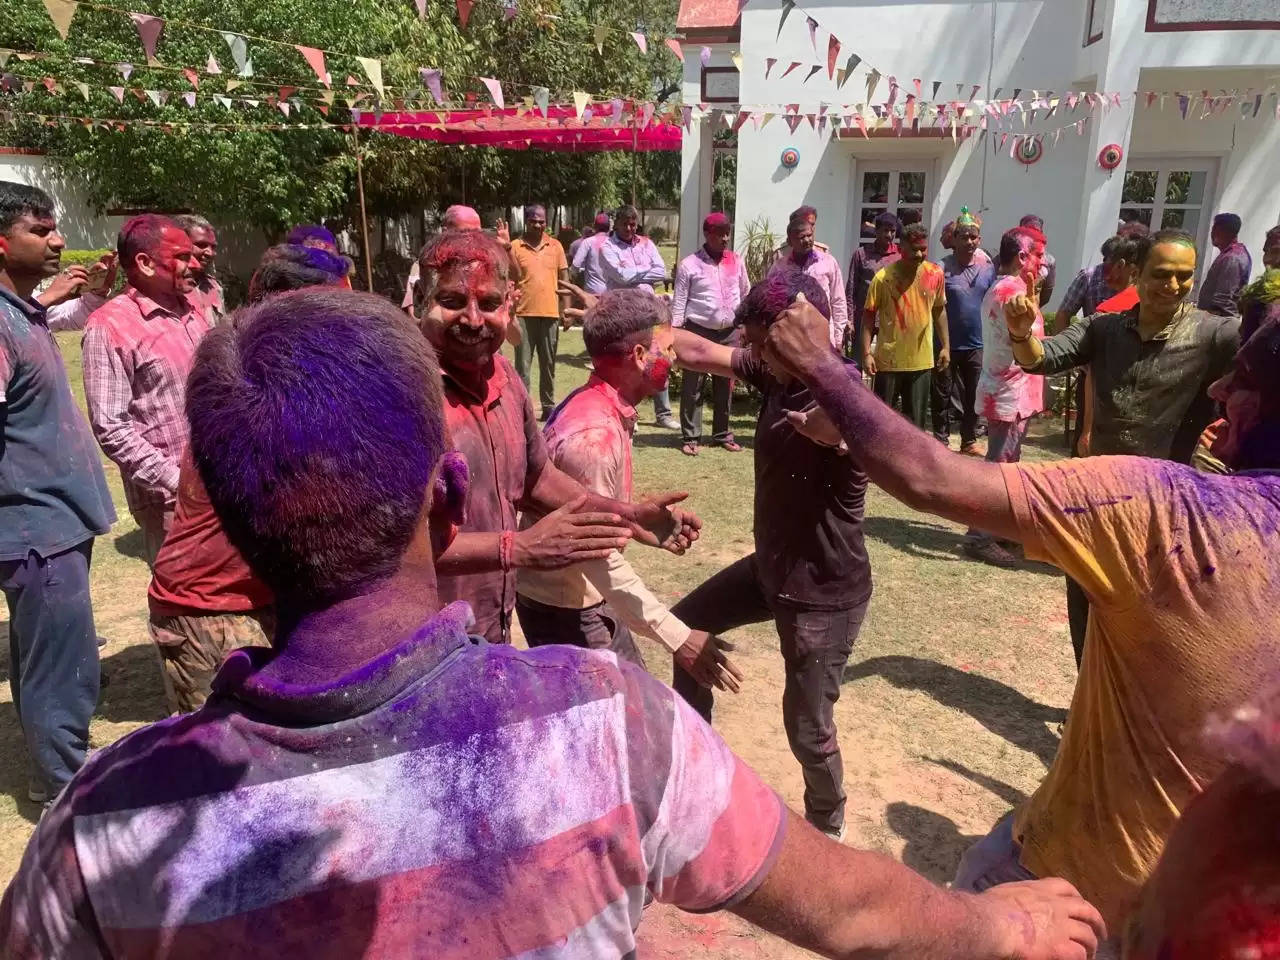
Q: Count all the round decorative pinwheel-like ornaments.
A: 3